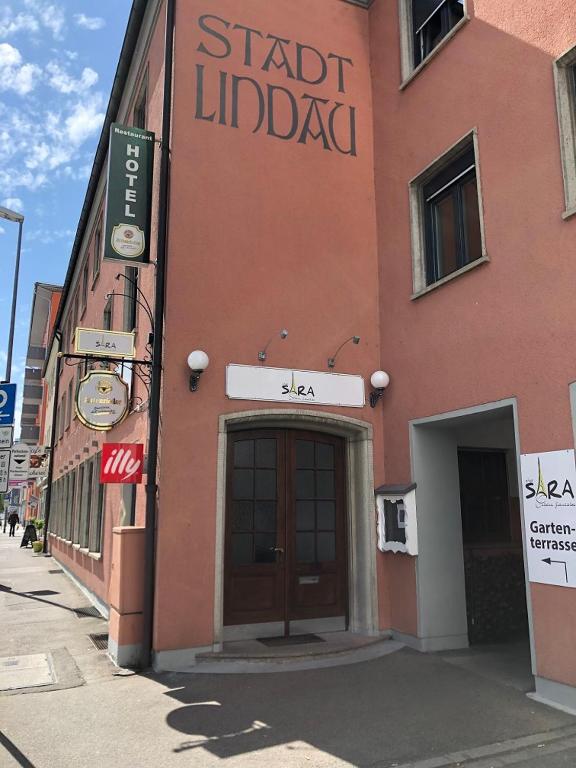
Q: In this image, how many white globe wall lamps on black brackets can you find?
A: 2